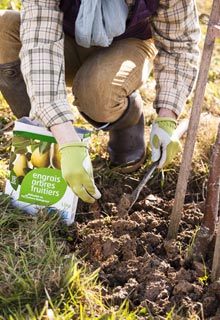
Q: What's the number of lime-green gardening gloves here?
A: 2